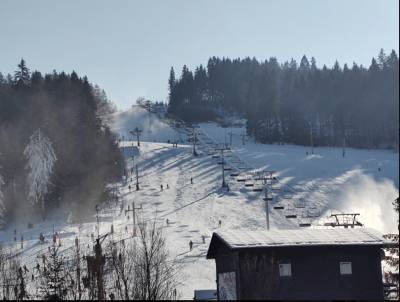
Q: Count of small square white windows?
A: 2